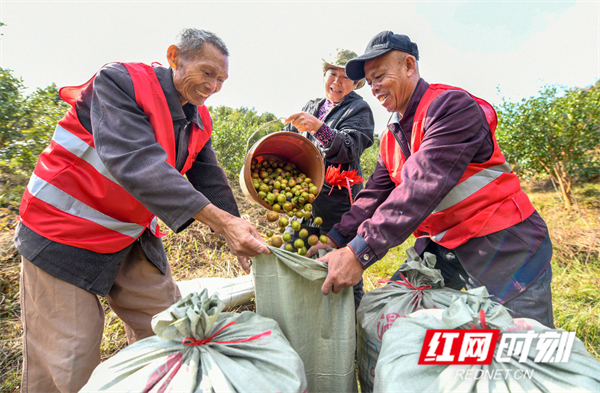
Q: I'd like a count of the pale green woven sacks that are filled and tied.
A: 3